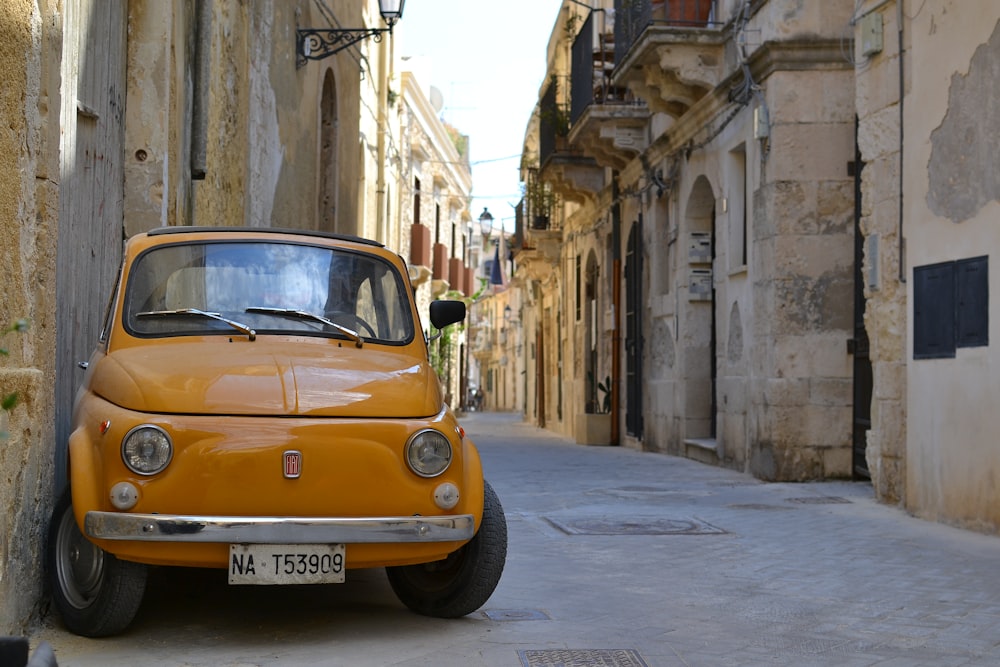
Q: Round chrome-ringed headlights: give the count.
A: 2